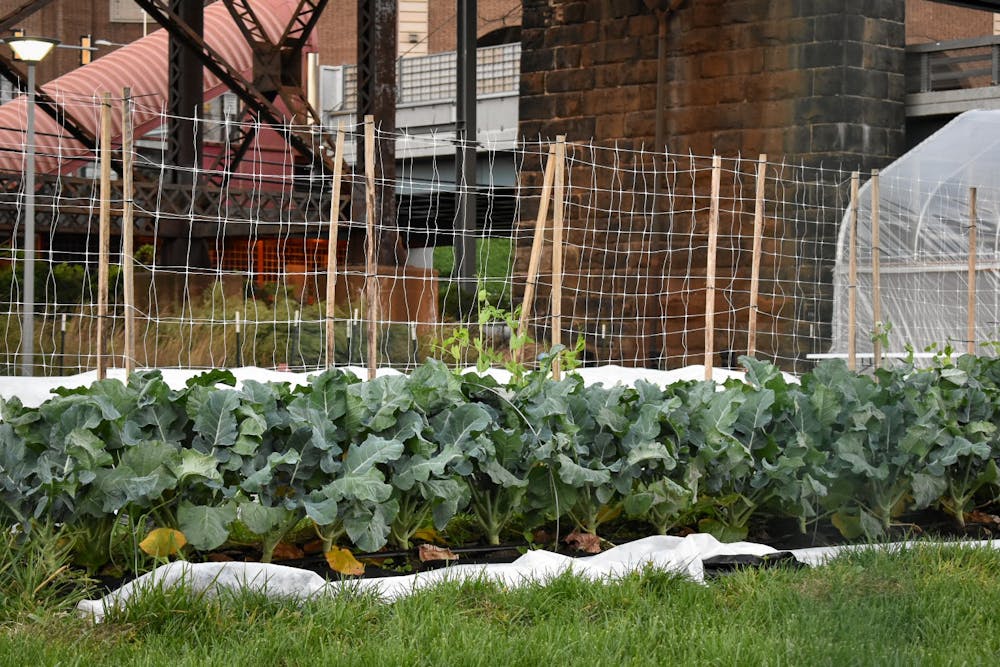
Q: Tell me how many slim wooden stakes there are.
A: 11